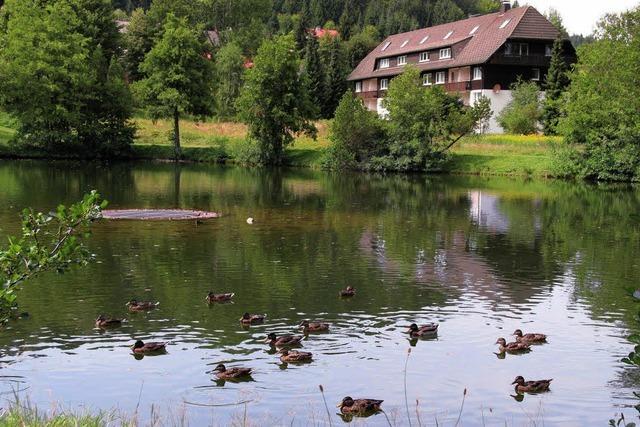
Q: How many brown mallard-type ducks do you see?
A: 15